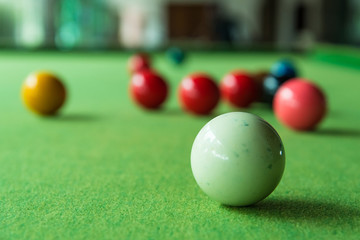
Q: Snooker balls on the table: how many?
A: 11